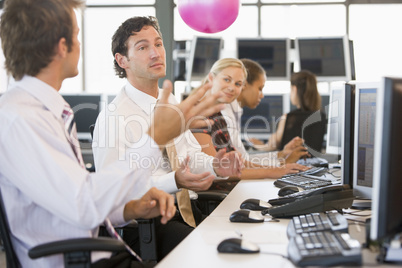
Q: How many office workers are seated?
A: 5